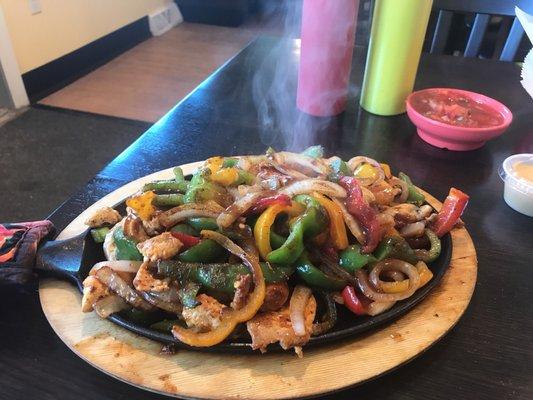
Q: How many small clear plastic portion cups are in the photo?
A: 1